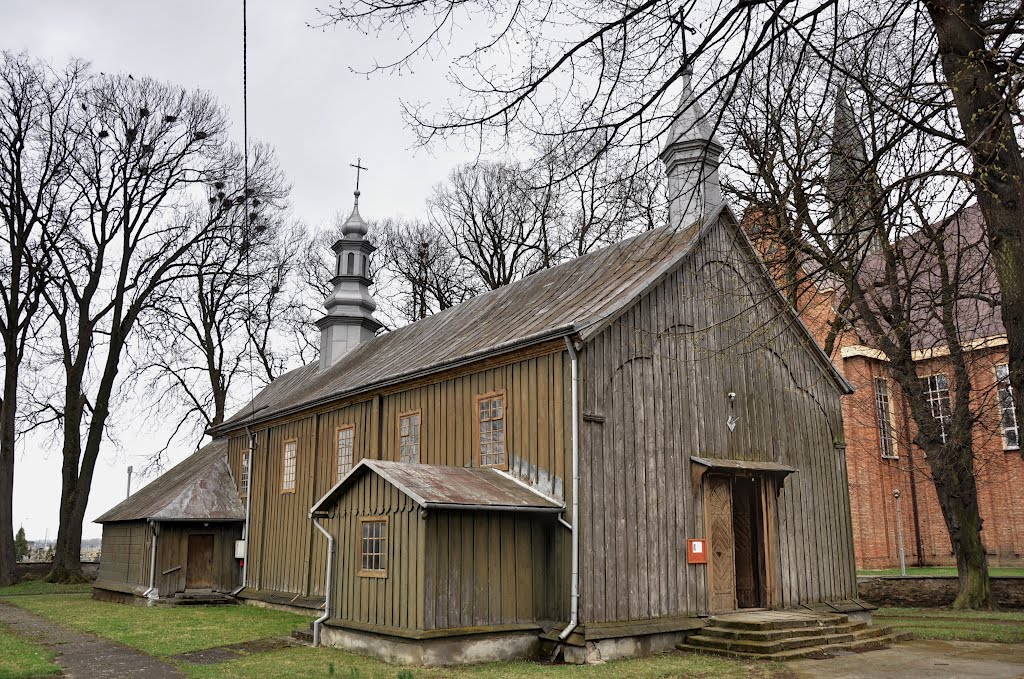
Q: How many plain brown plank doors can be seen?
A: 1